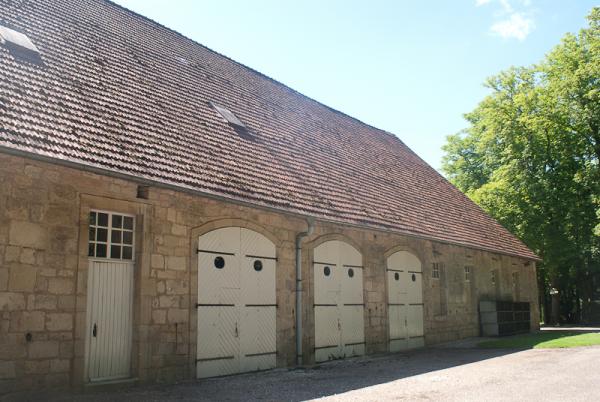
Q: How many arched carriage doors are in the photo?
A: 3